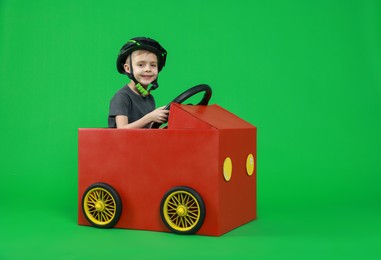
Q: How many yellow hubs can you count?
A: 2